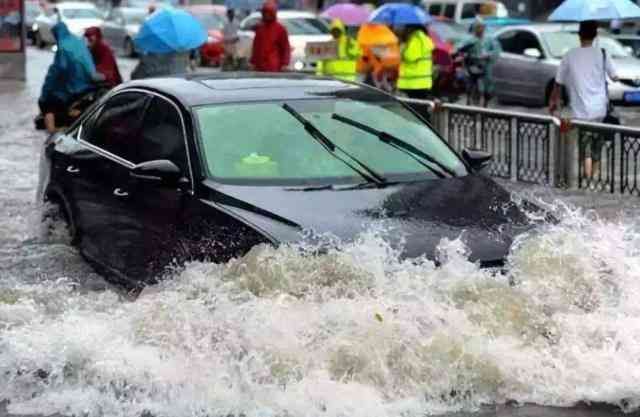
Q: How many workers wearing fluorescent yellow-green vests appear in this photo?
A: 2